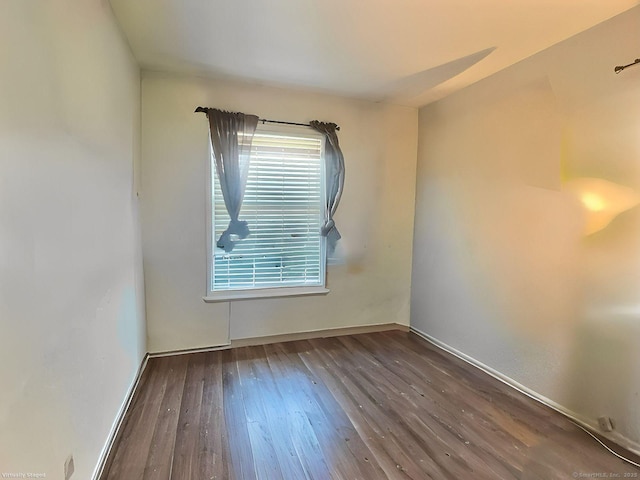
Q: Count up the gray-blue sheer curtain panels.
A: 2